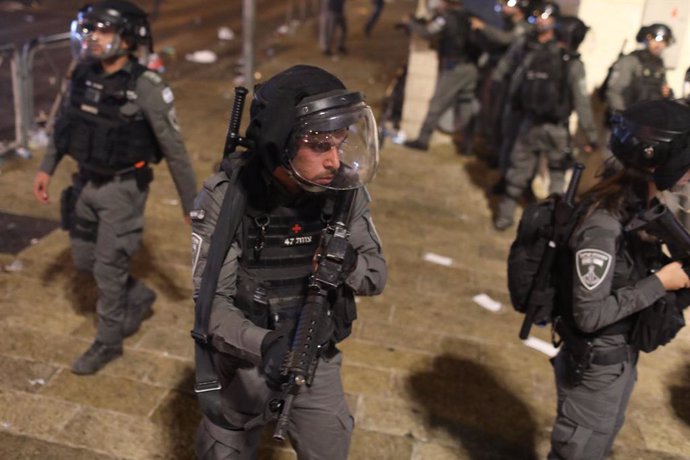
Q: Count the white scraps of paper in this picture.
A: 3